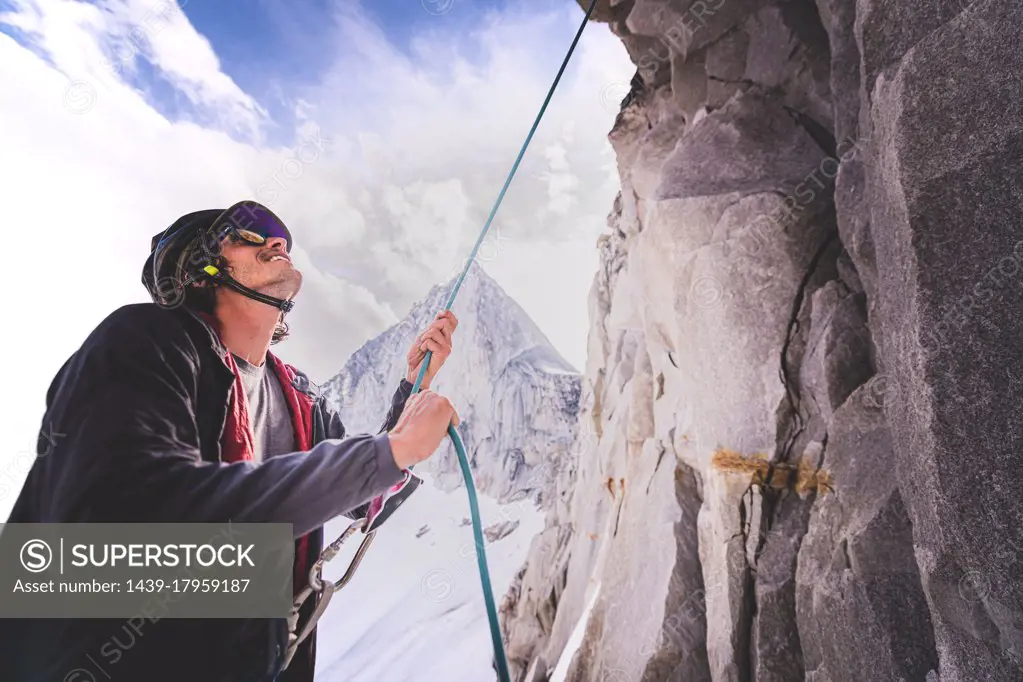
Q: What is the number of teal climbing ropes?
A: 1